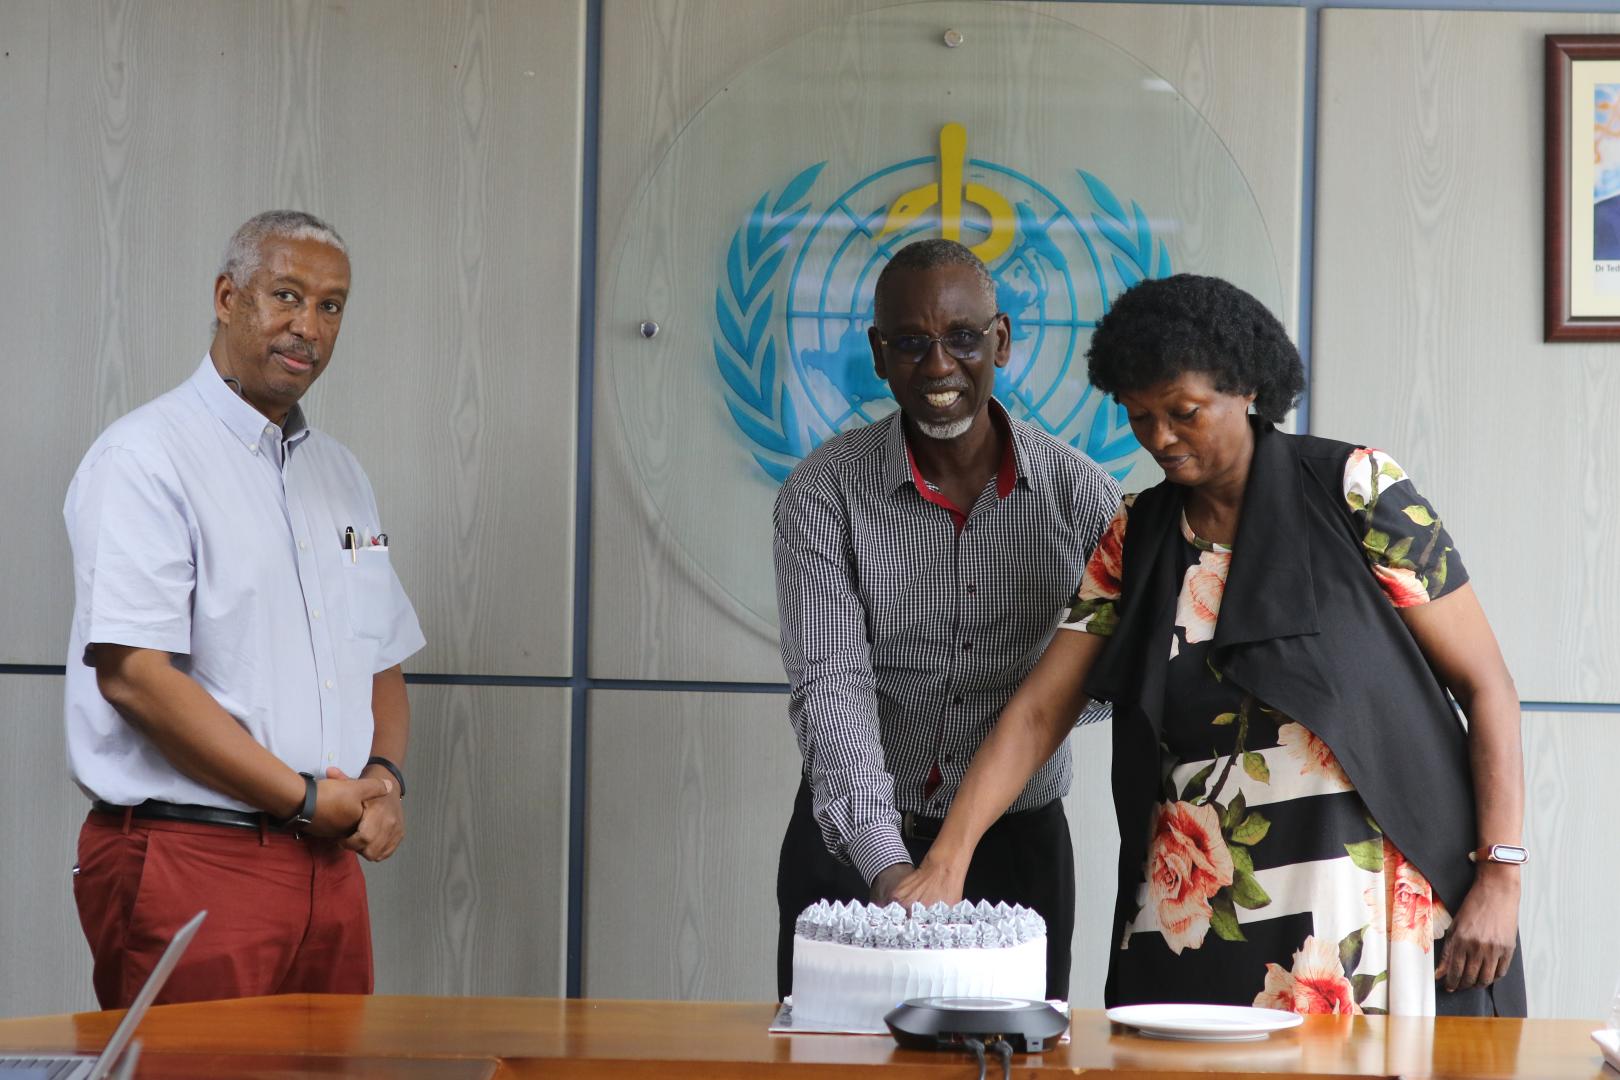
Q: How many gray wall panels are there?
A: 6